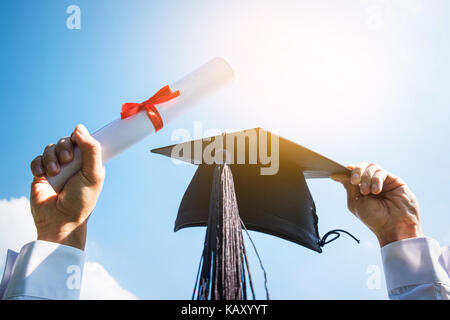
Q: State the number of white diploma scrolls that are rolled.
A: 1